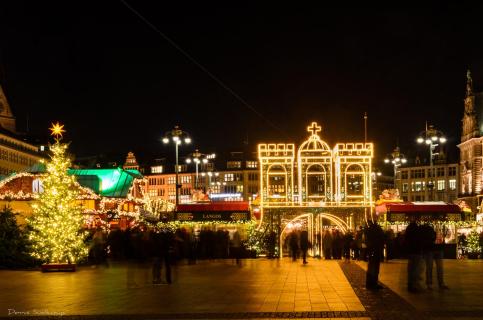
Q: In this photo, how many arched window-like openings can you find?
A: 3